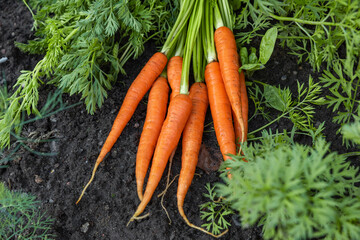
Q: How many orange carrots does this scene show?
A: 8